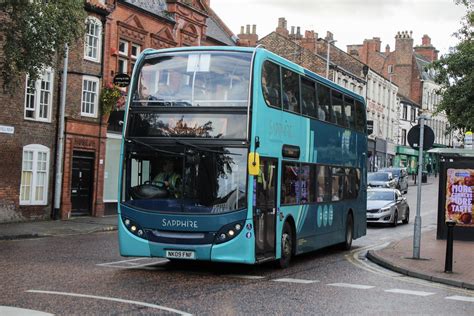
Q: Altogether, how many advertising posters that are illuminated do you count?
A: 1